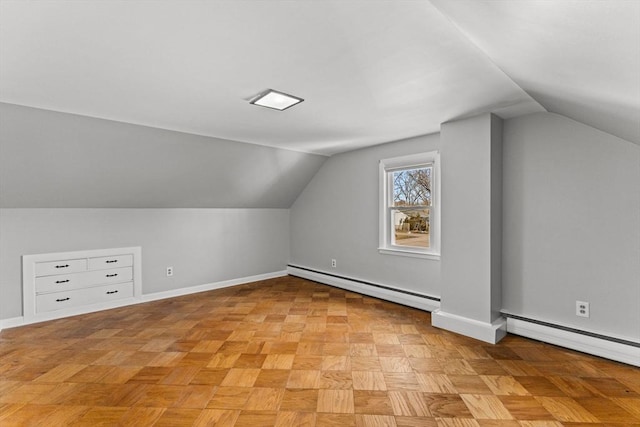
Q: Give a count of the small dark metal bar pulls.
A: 6